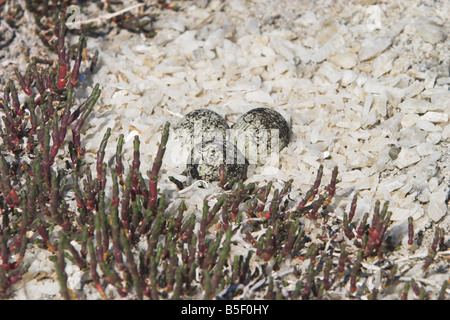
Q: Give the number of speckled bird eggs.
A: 3